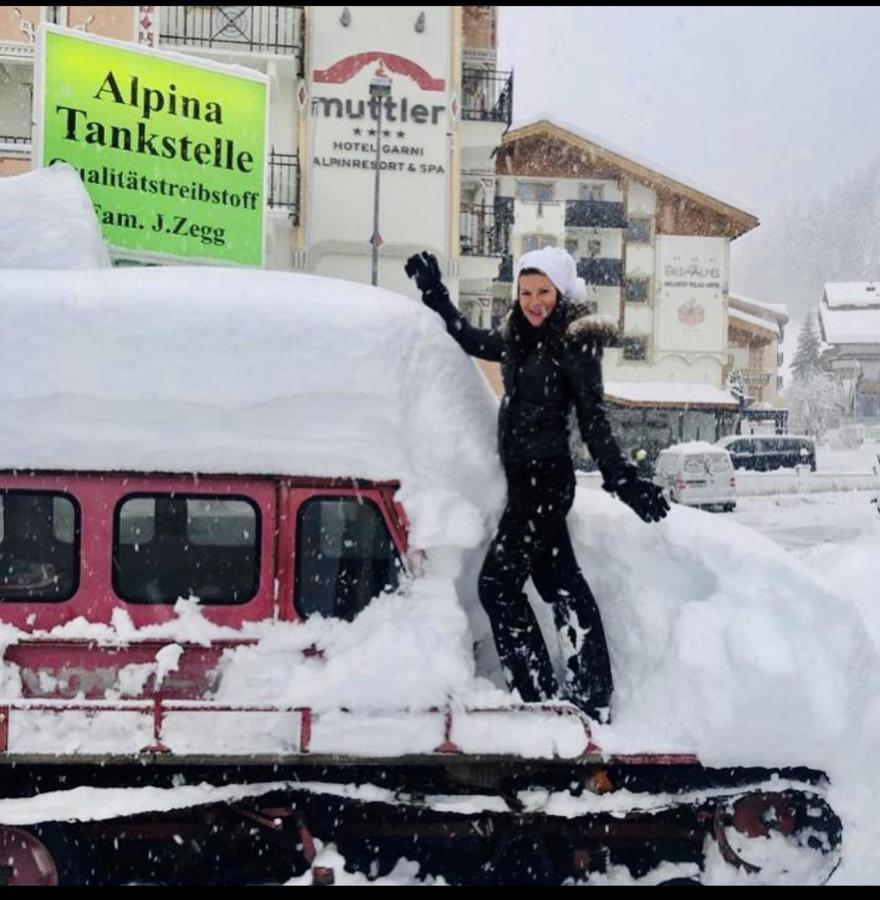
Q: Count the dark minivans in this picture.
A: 1